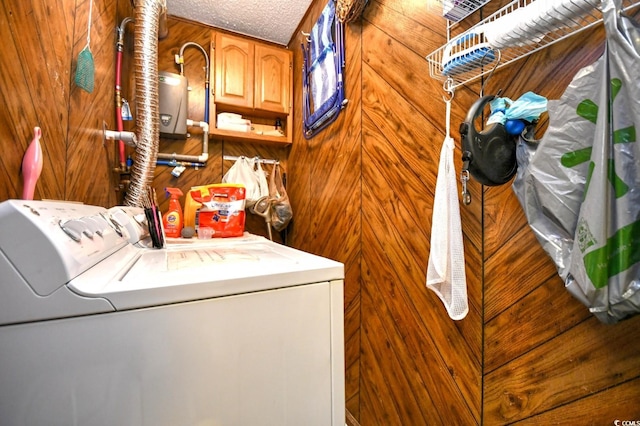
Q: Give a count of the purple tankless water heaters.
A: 0